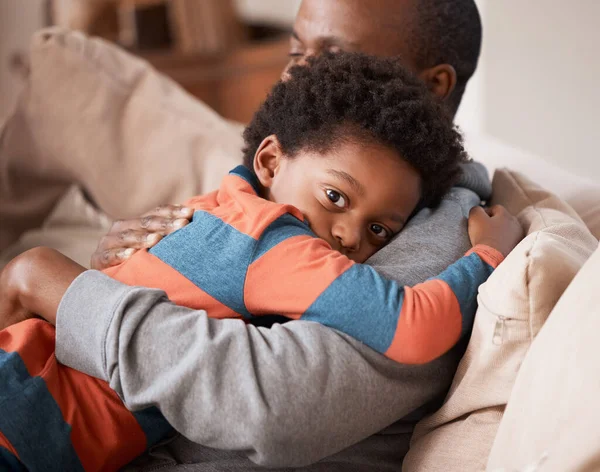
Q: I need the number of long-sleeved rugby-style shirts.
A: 1